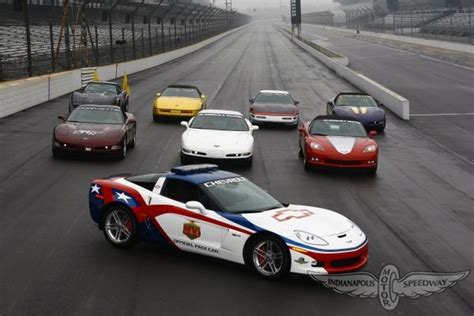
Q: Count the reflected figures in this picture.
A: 0